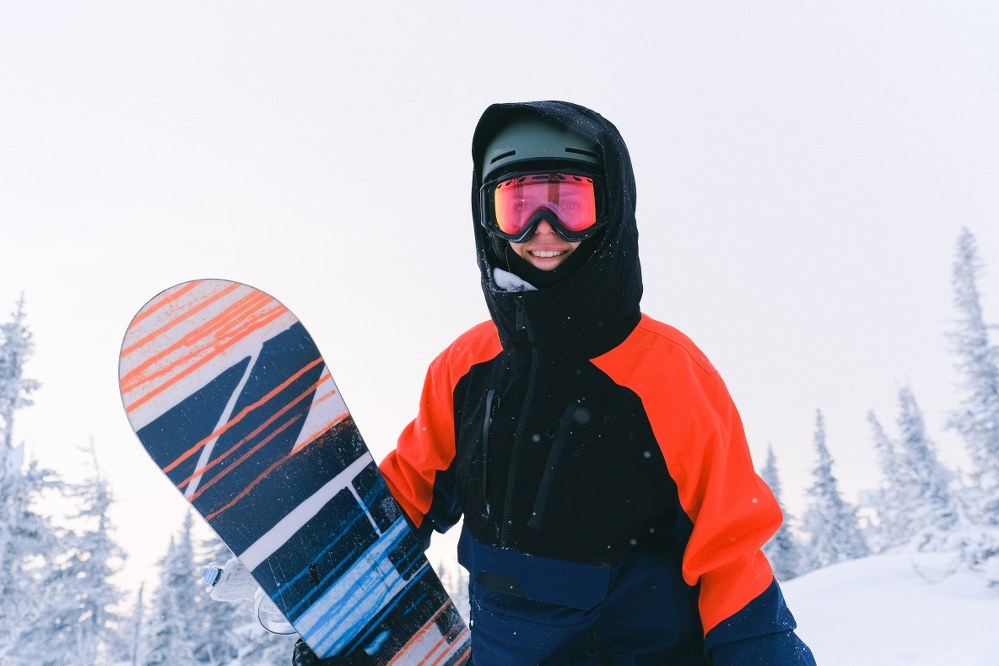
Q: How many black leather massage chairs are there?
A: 0